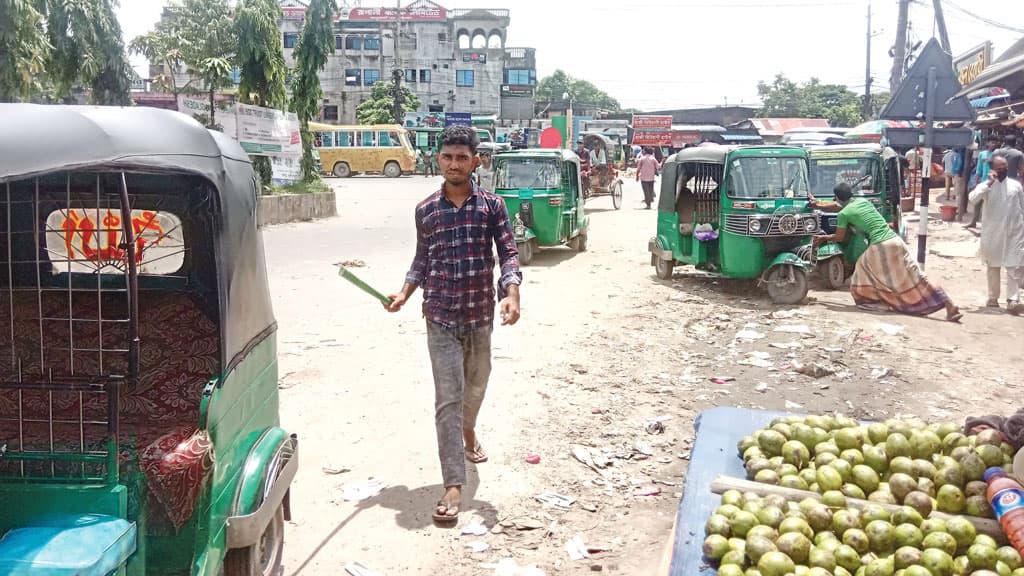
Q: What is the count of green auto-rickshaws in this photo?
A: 4